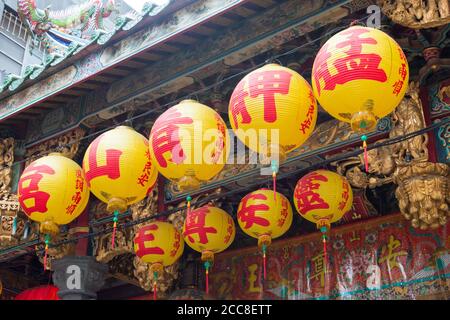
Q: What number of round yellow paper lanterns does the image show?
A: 9